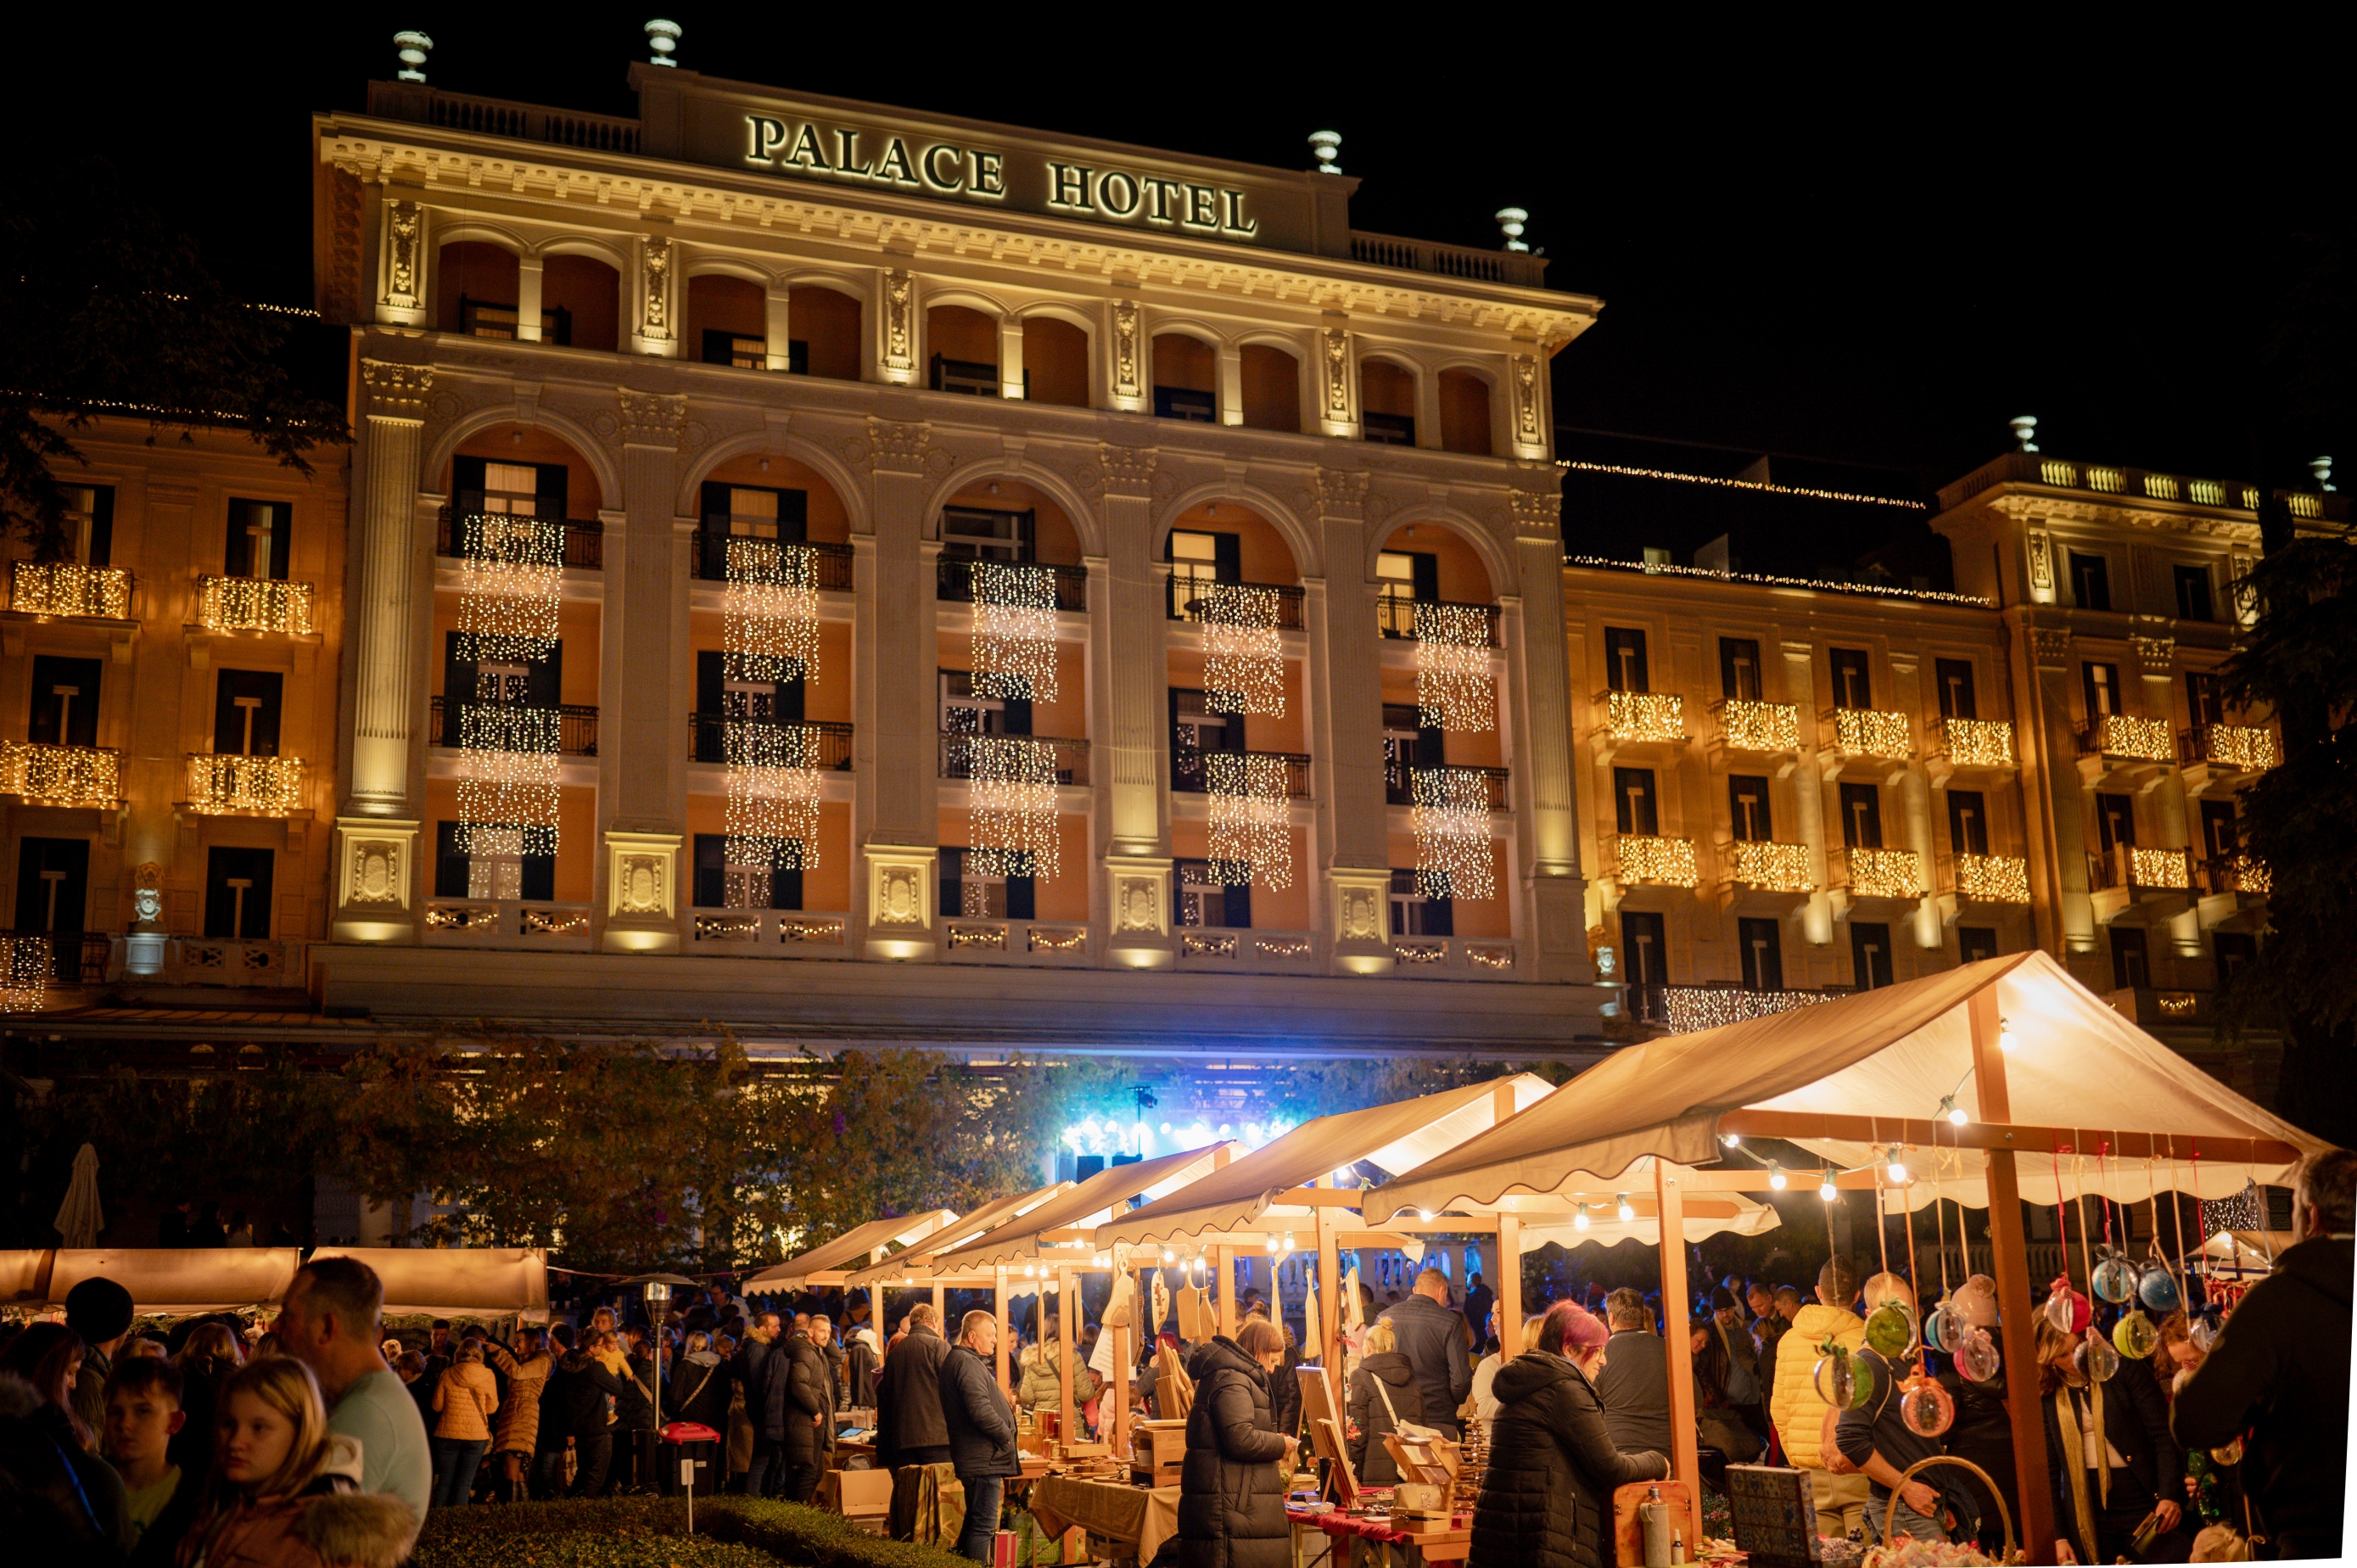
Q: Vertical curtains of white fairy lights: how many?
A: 10